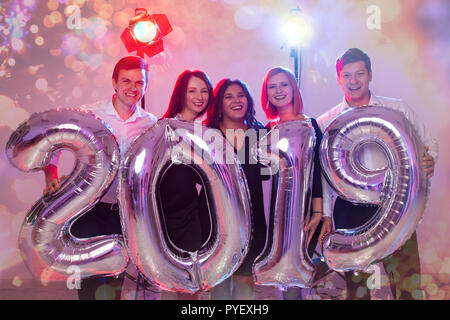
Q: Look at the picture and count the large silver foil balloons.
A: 4